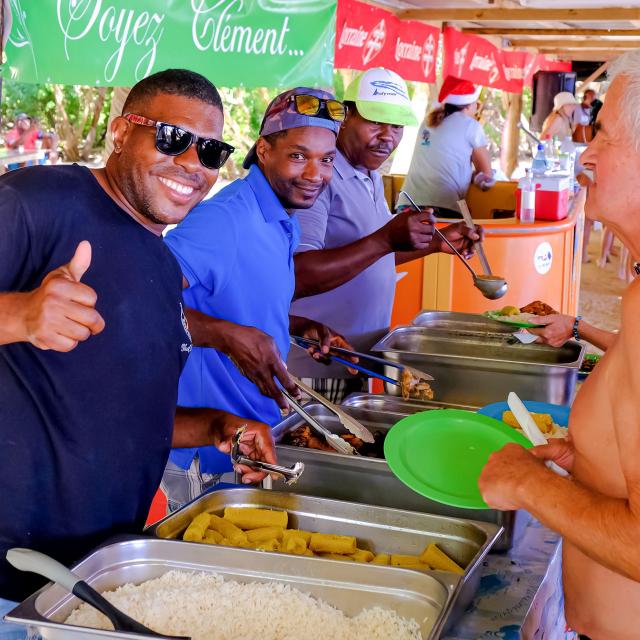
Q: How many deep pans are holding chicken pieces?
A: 1